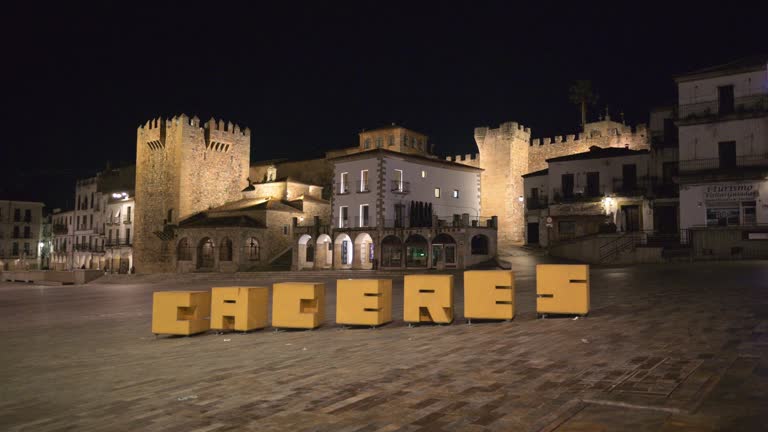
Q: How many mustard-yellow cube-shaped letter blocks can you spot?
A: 7